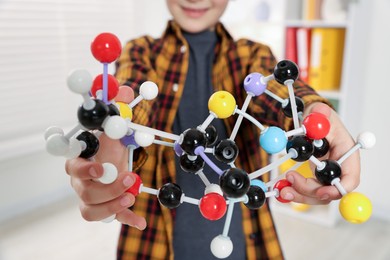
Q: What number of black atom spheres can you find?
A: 15